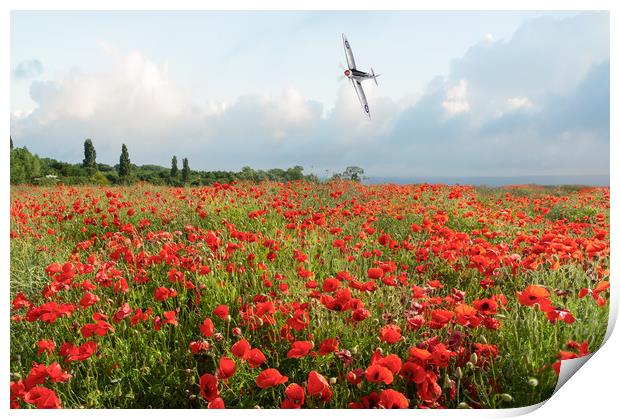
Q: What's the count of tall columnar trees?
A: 4